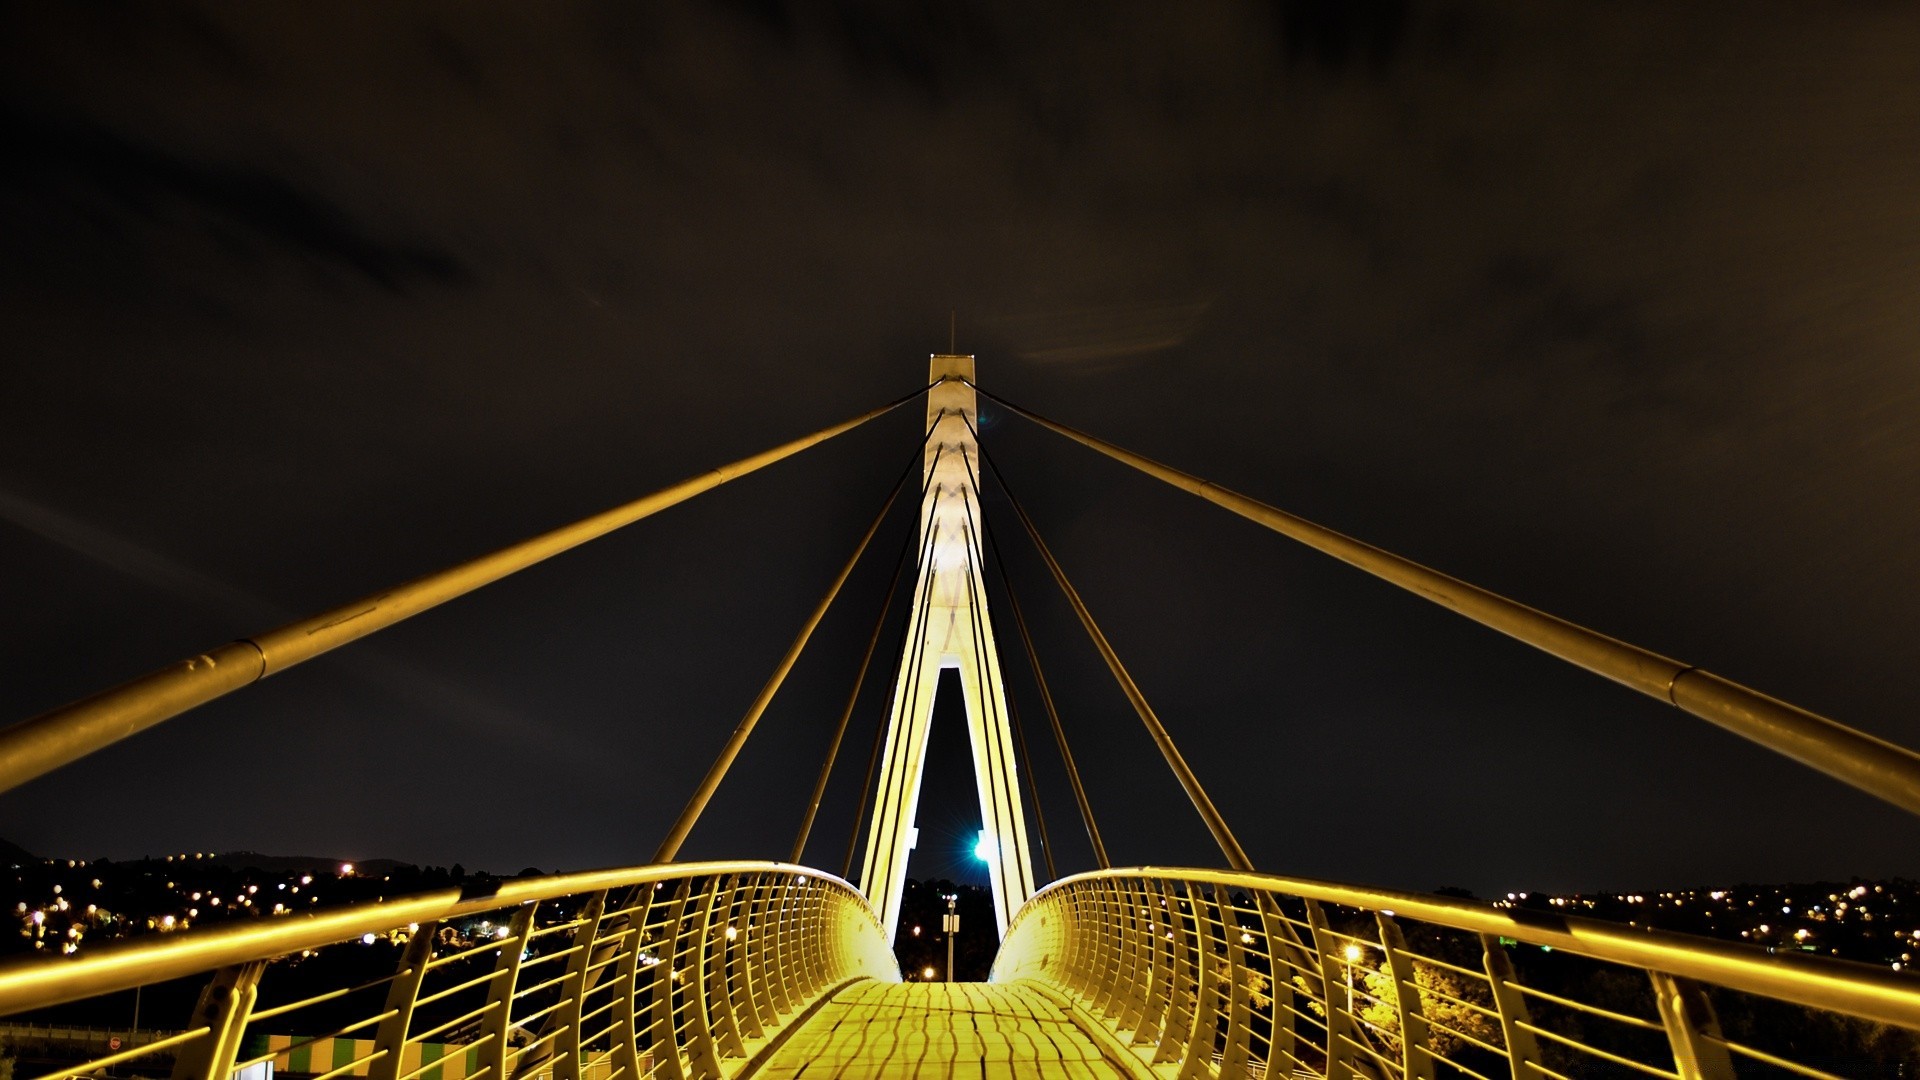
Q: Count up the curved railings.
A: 2